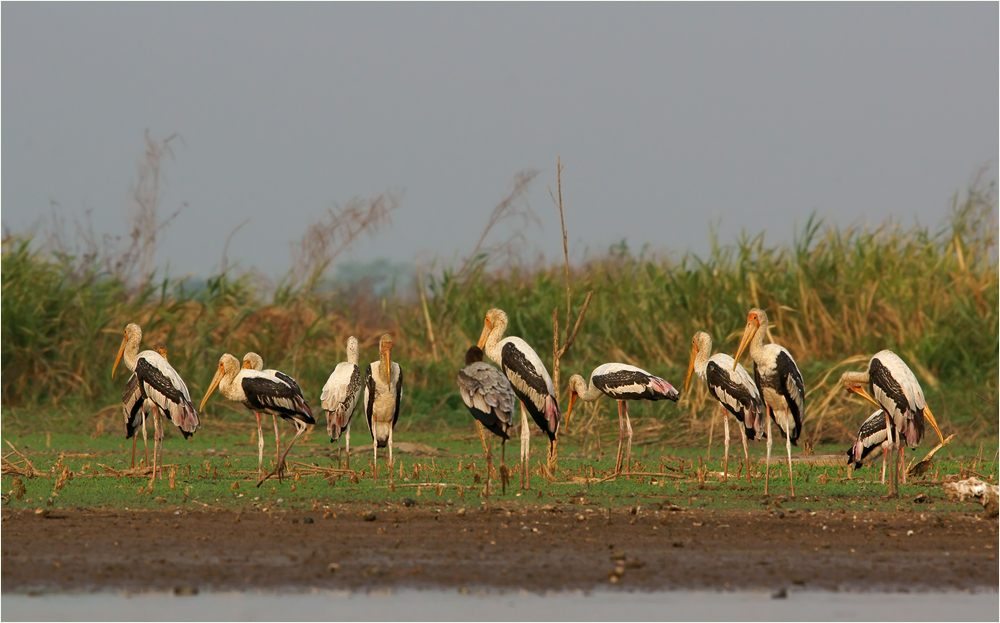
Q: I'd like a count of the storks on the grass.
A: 13